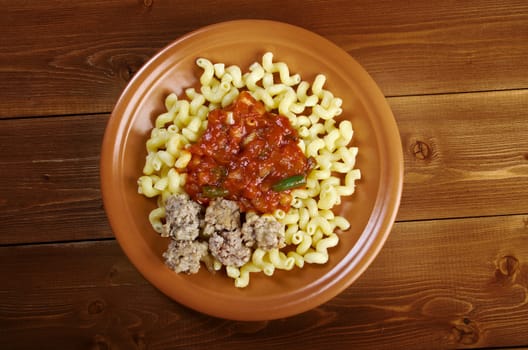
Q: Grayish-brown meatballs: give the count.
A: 5